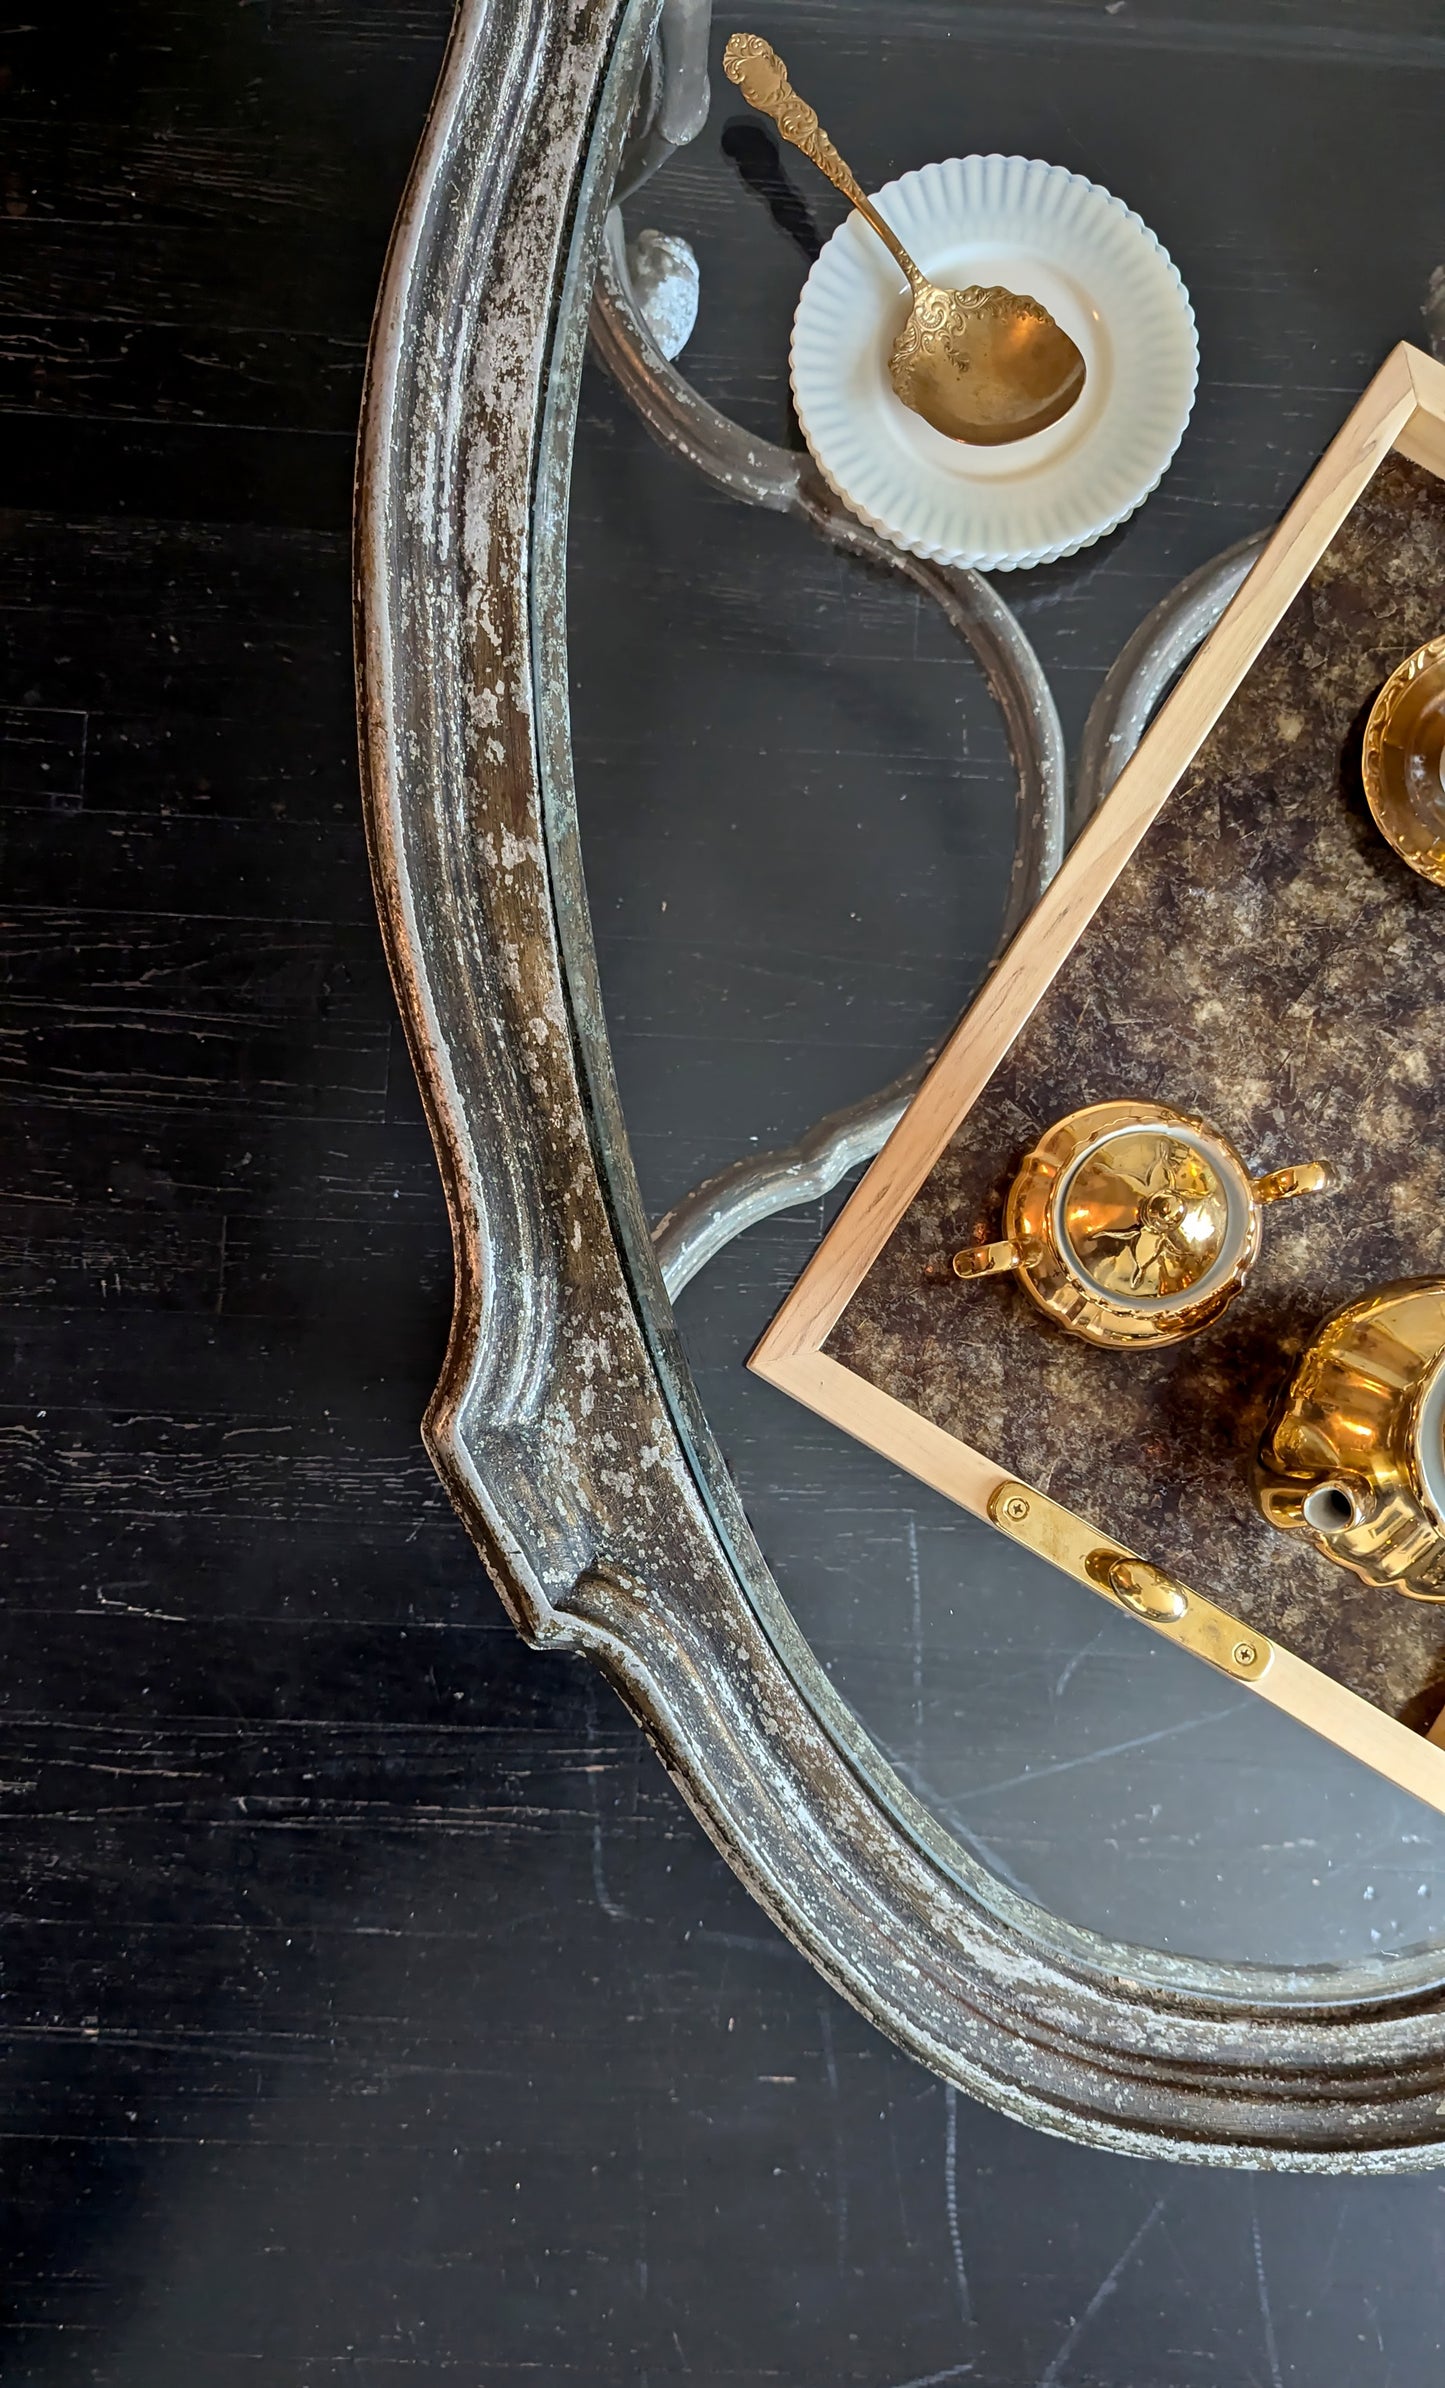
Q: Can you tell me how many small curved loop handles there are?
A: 2